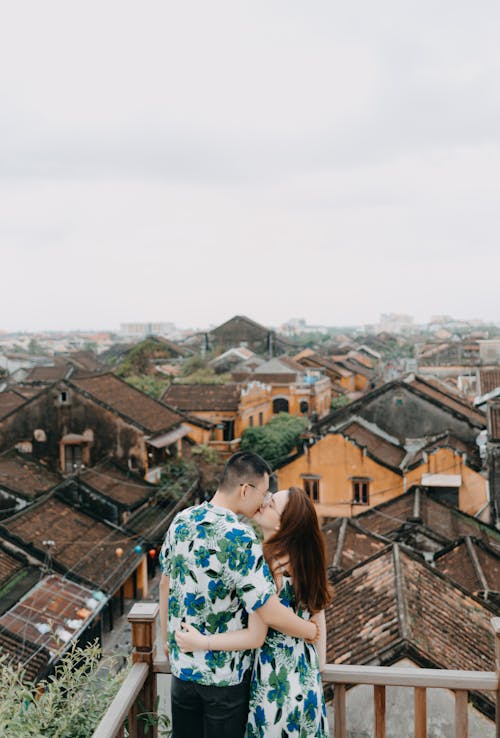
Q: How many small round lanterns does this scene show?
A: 3